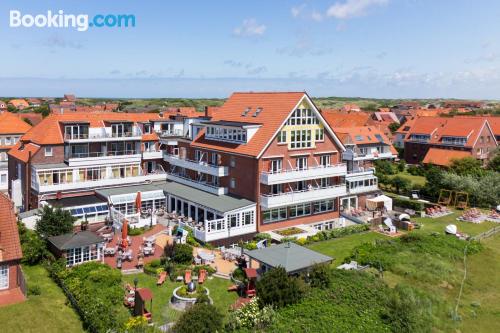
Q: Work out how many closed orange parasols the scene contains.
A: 2